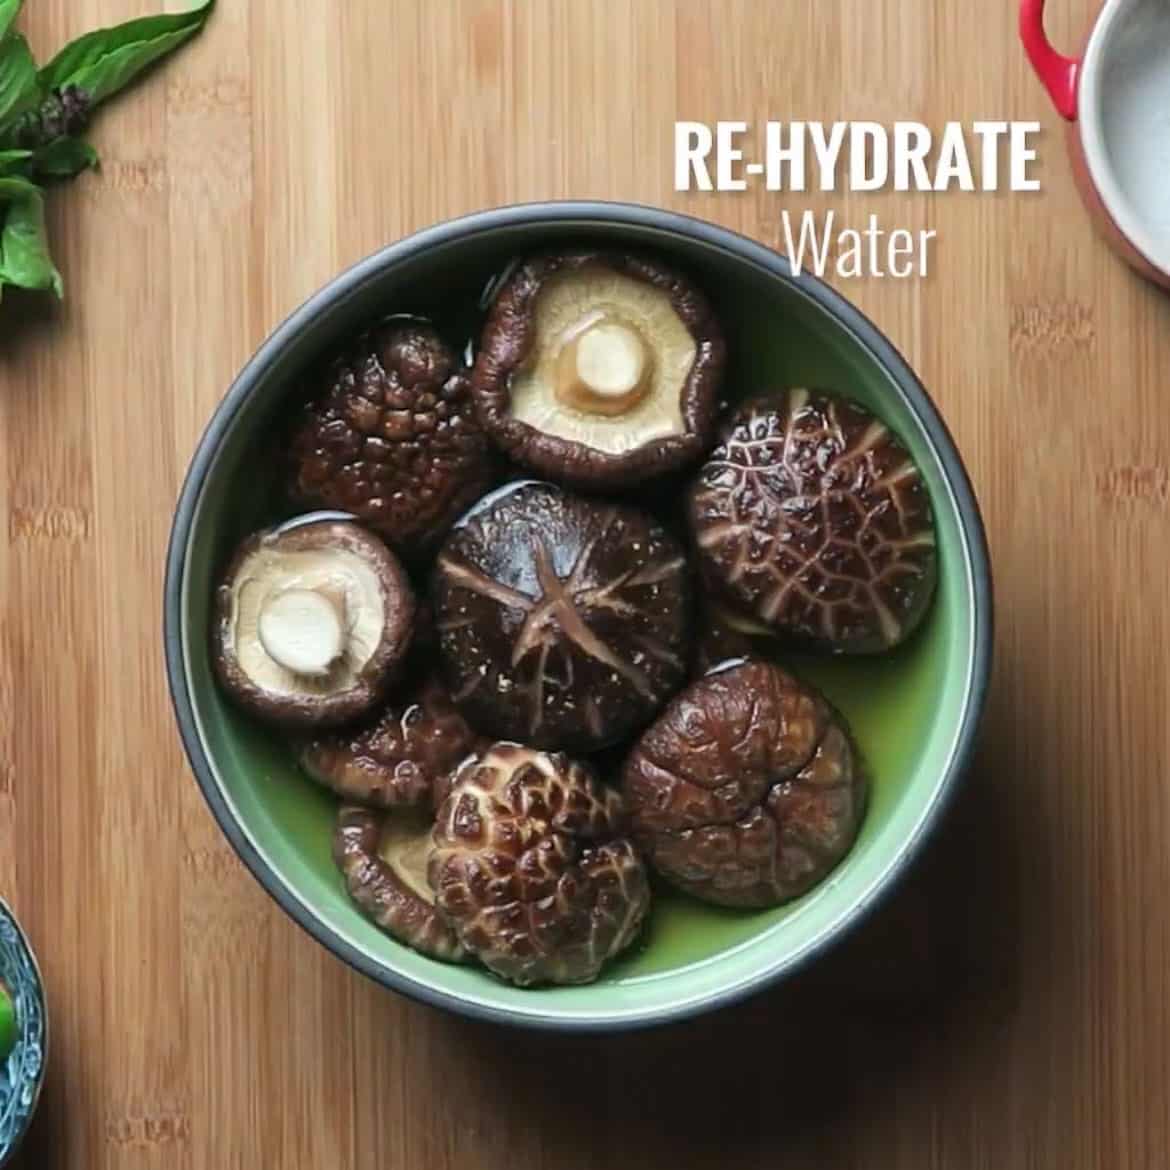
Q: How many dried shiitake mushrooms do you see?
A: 9